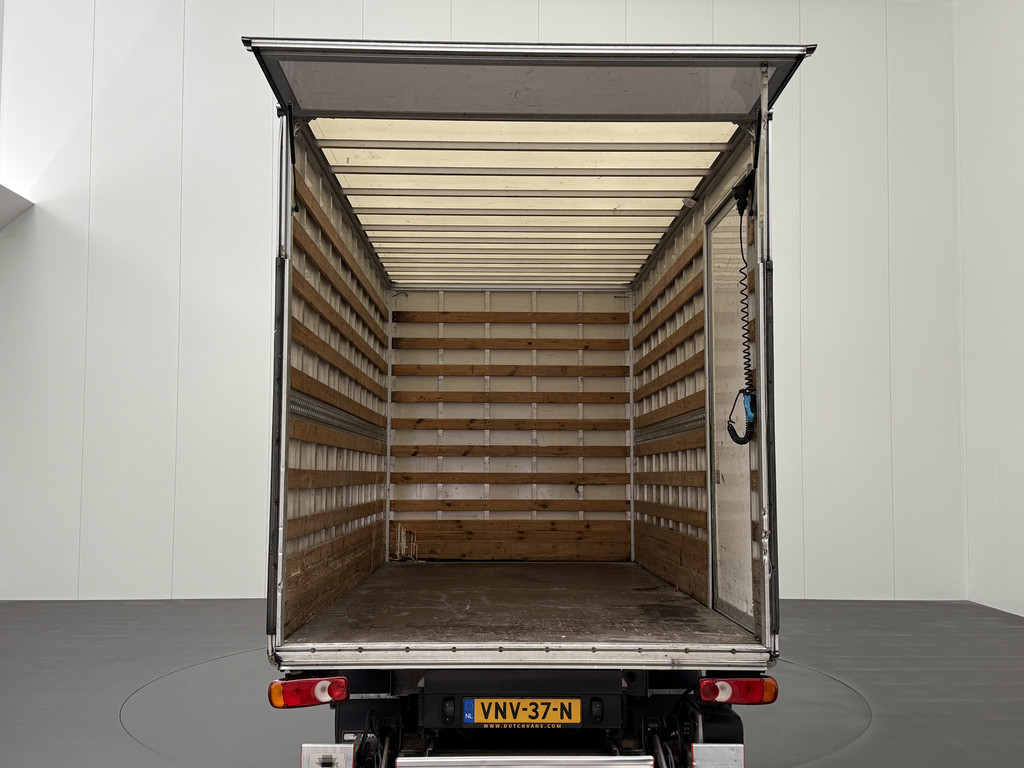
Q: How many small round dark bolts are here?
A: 10